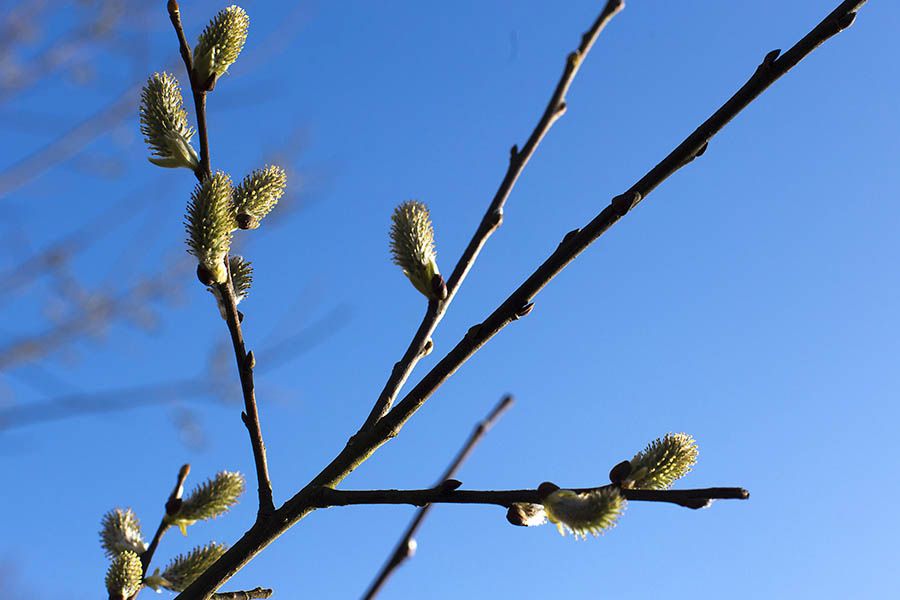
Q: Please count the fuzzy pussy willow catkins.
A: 12